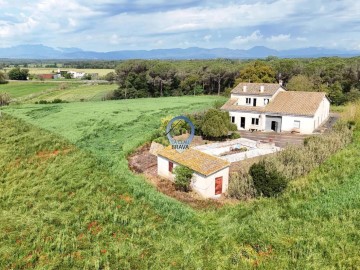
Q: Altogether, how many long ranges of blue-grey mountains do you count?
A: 1